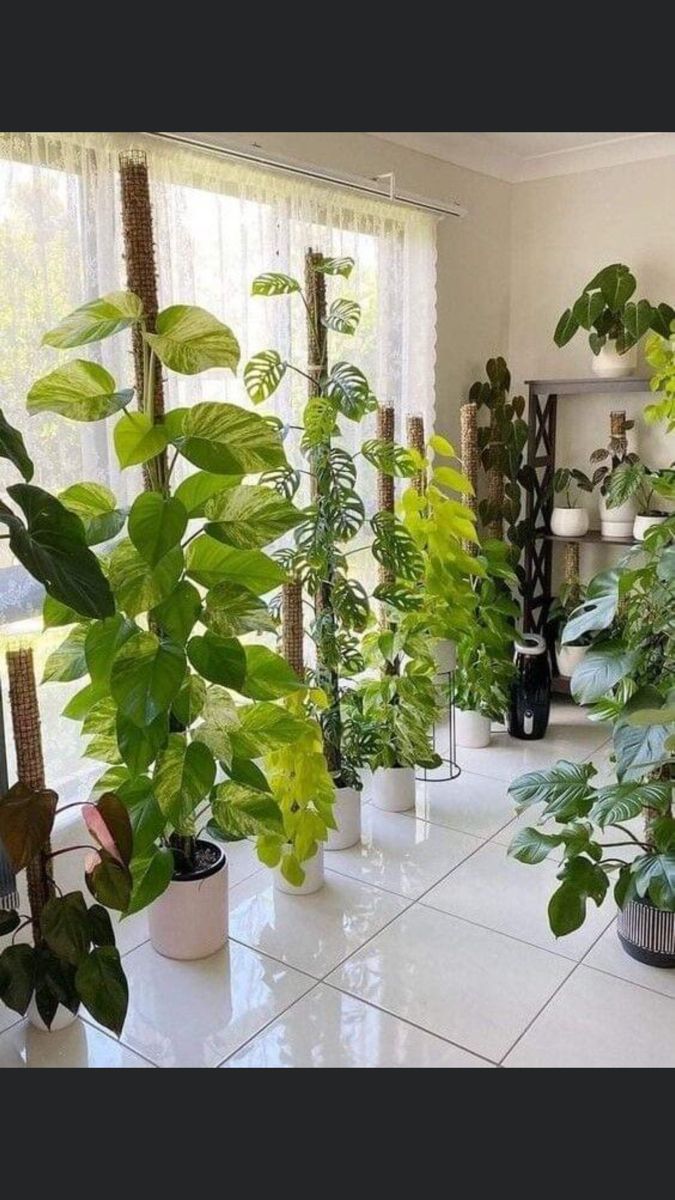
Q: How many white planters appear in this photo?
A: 12